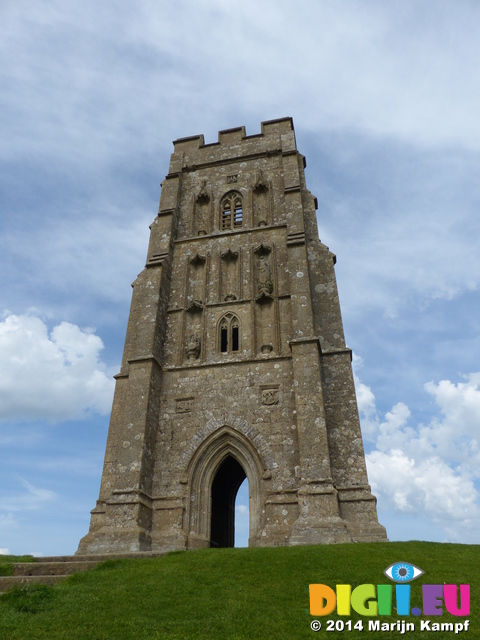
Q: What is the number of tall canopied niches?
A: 7